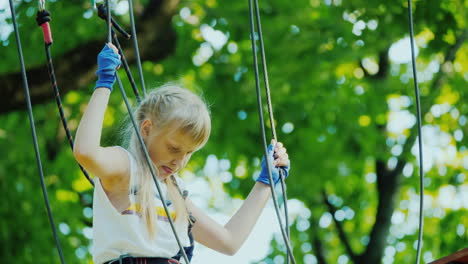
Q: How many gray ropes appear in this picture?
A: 6